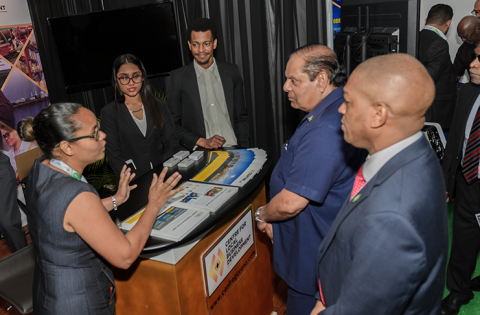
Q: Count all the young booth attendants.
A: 2